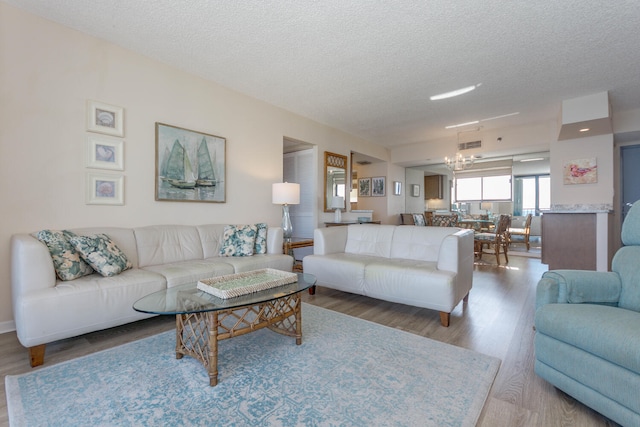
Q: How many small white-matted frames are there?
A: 3